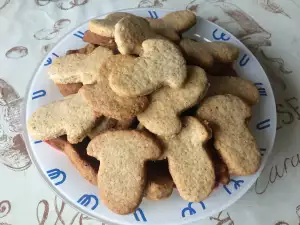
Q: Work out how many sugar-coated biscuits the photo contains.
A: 0